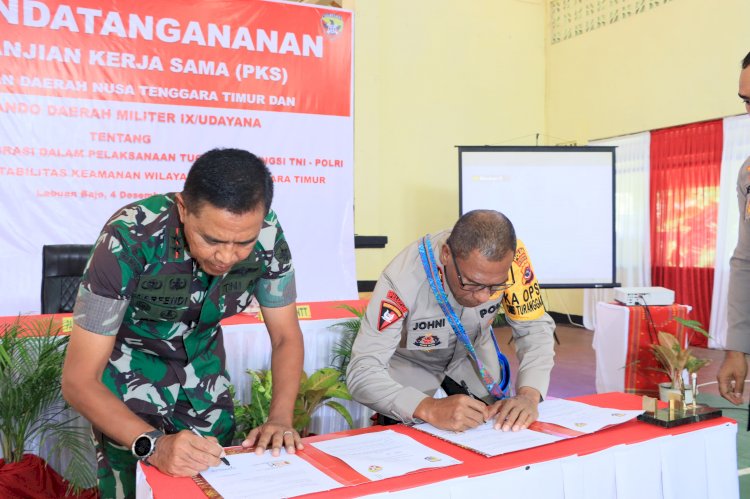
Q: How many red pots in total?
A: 1